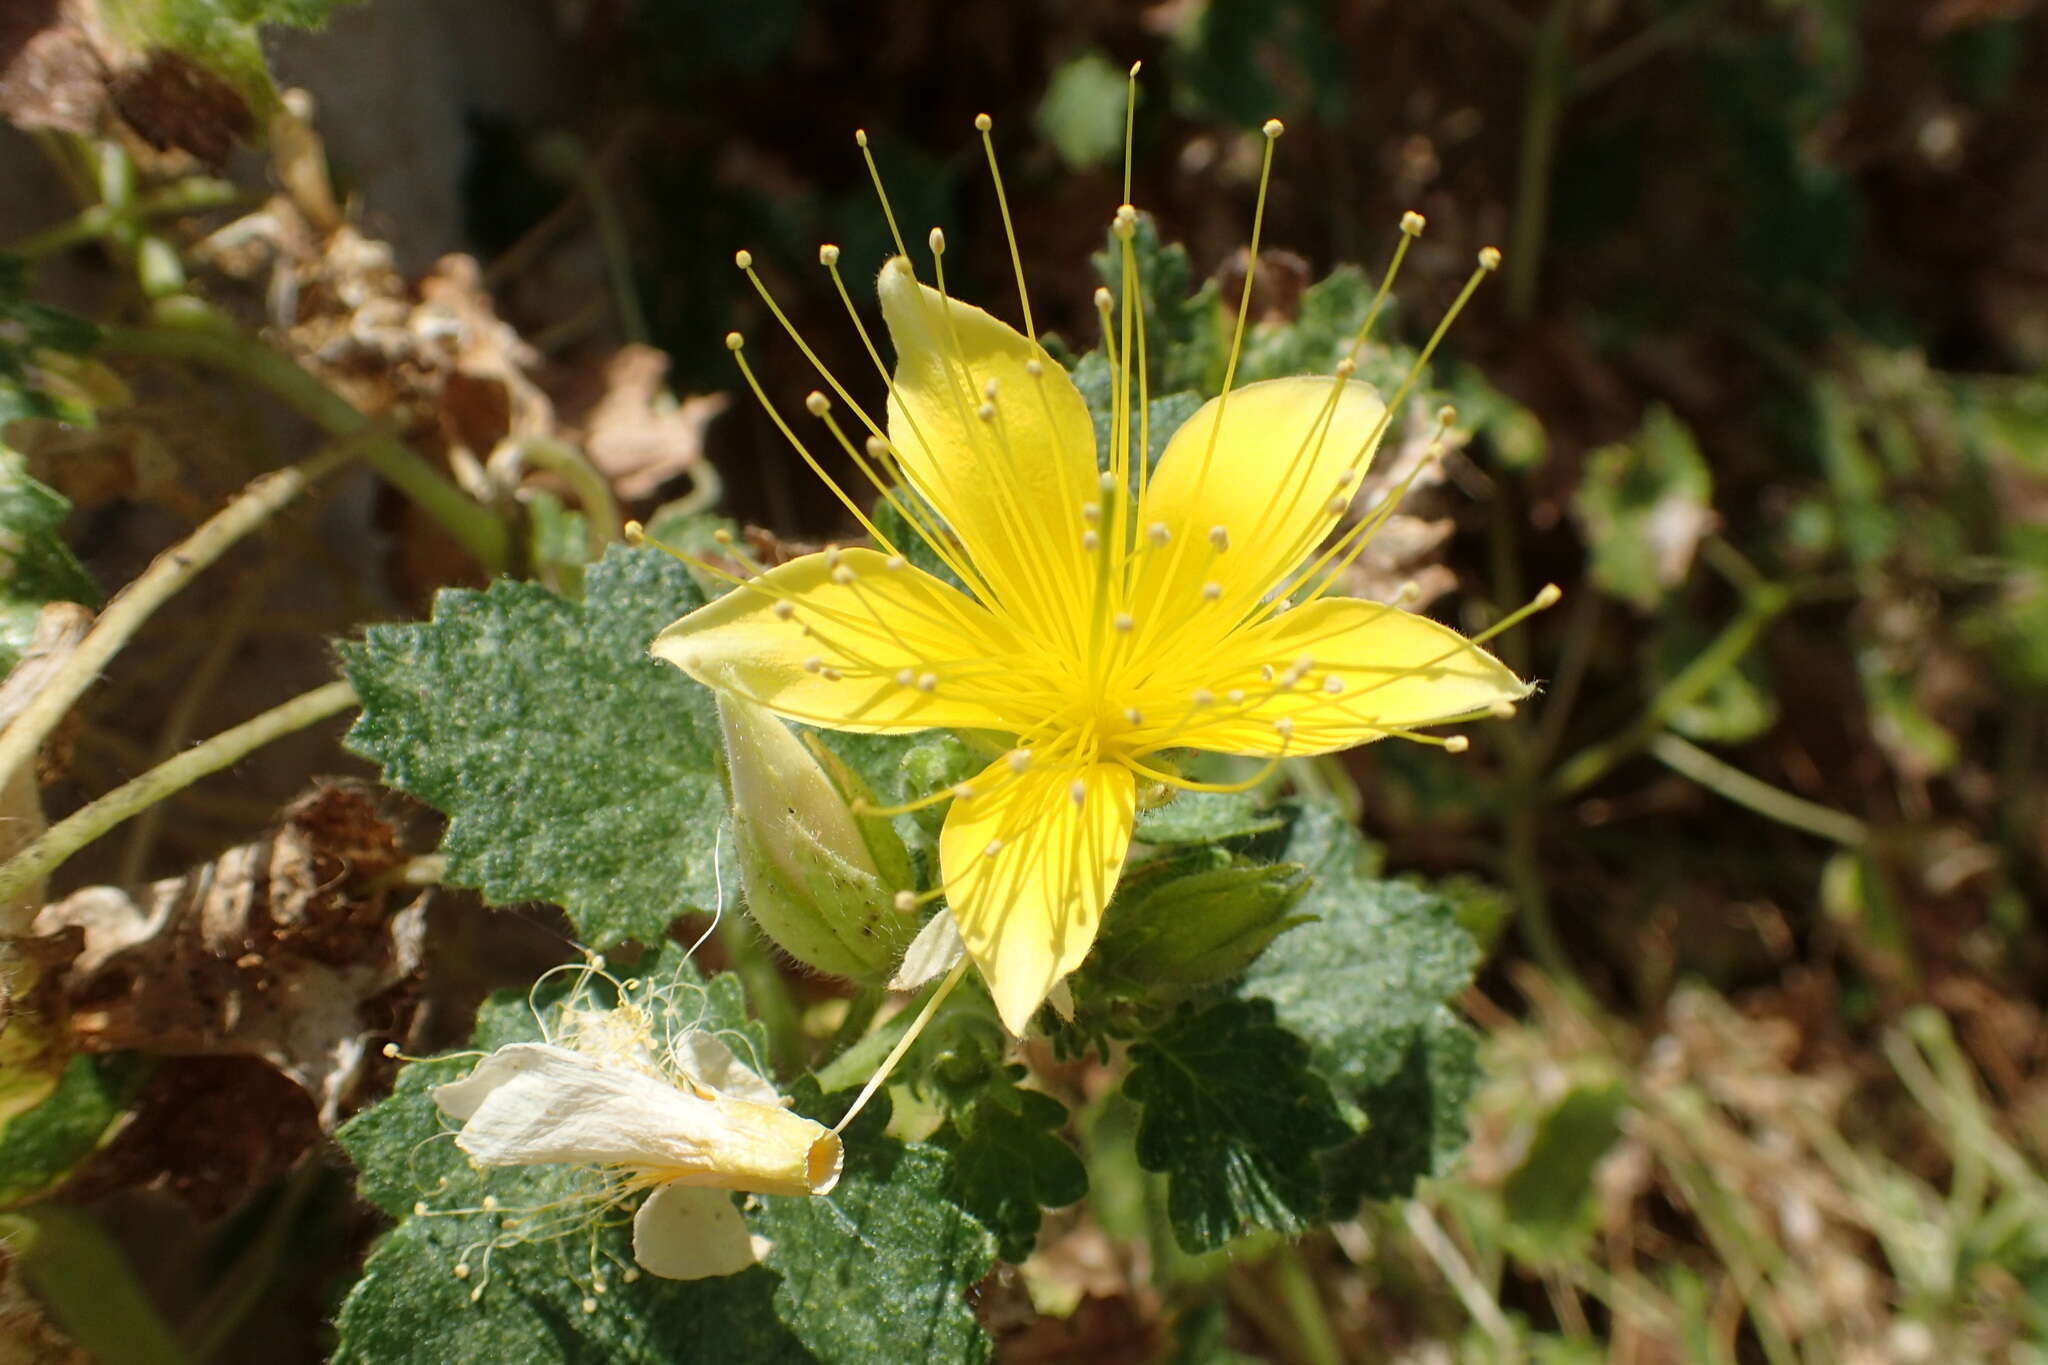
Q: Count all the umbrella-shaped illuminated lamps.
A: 0